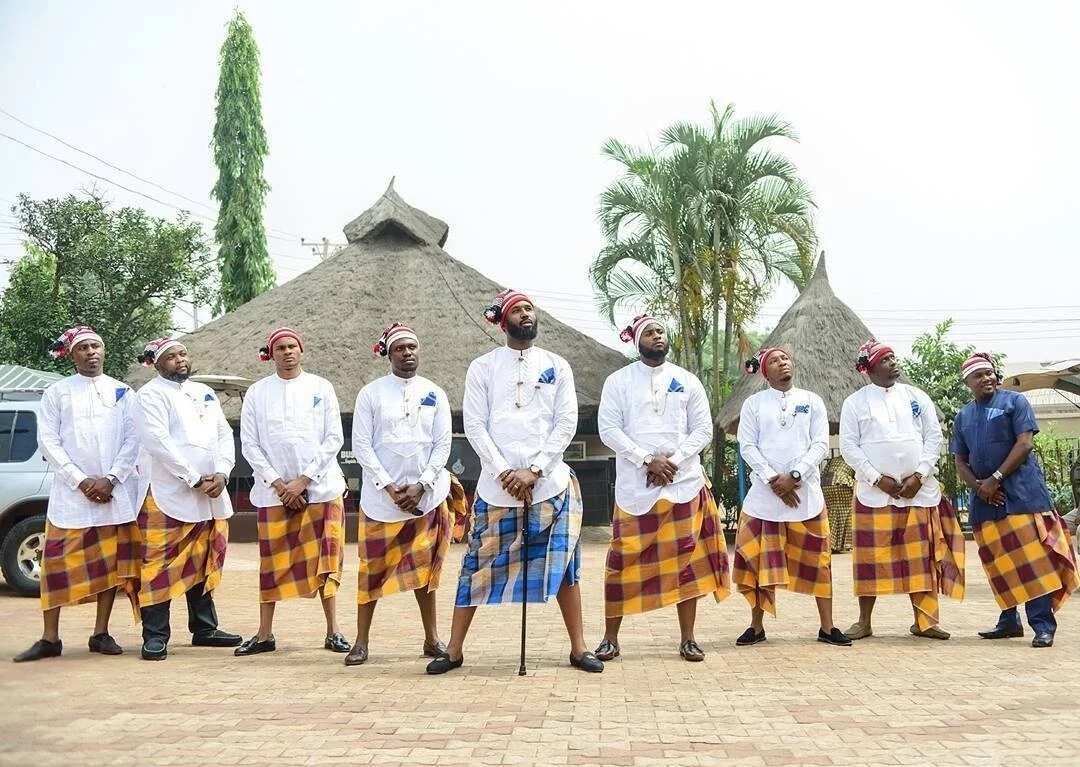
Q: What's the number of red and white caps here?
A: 9